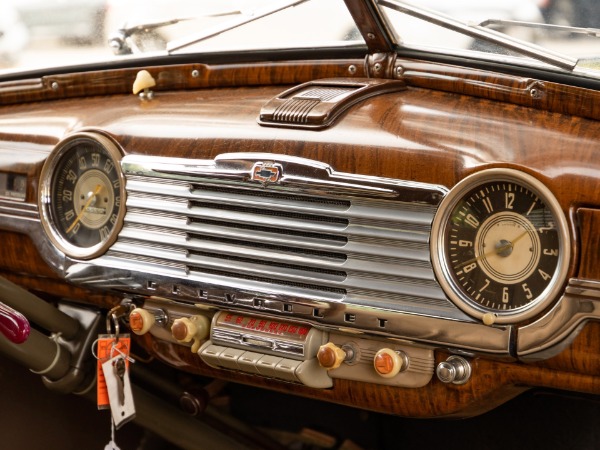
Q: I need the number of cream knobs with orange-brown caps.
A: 4